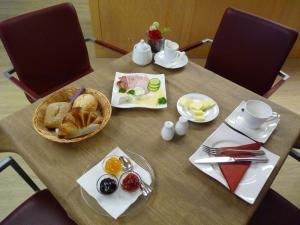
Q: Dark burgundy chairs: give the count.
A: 4